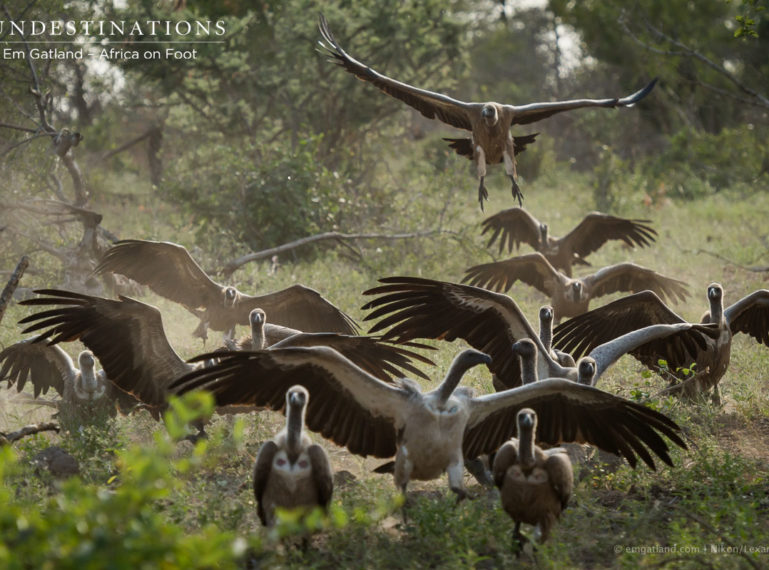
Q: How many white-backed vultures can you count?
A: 14